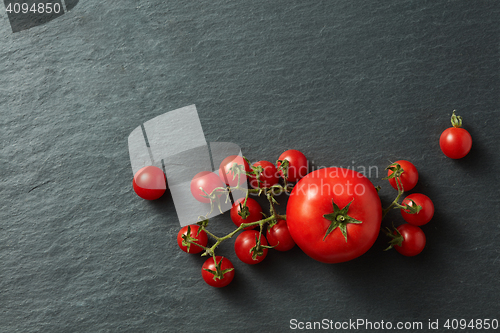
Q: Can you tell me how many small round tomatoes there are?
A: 14